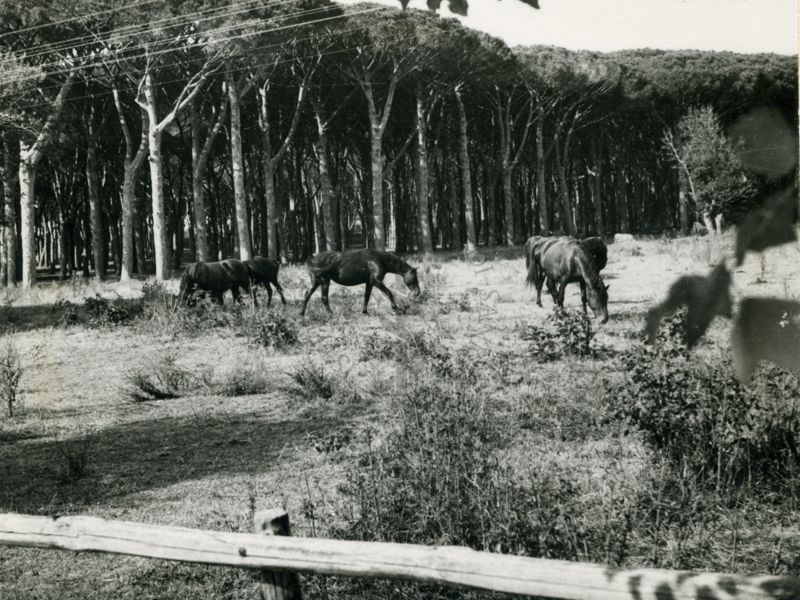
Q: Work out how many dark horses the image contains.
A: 5